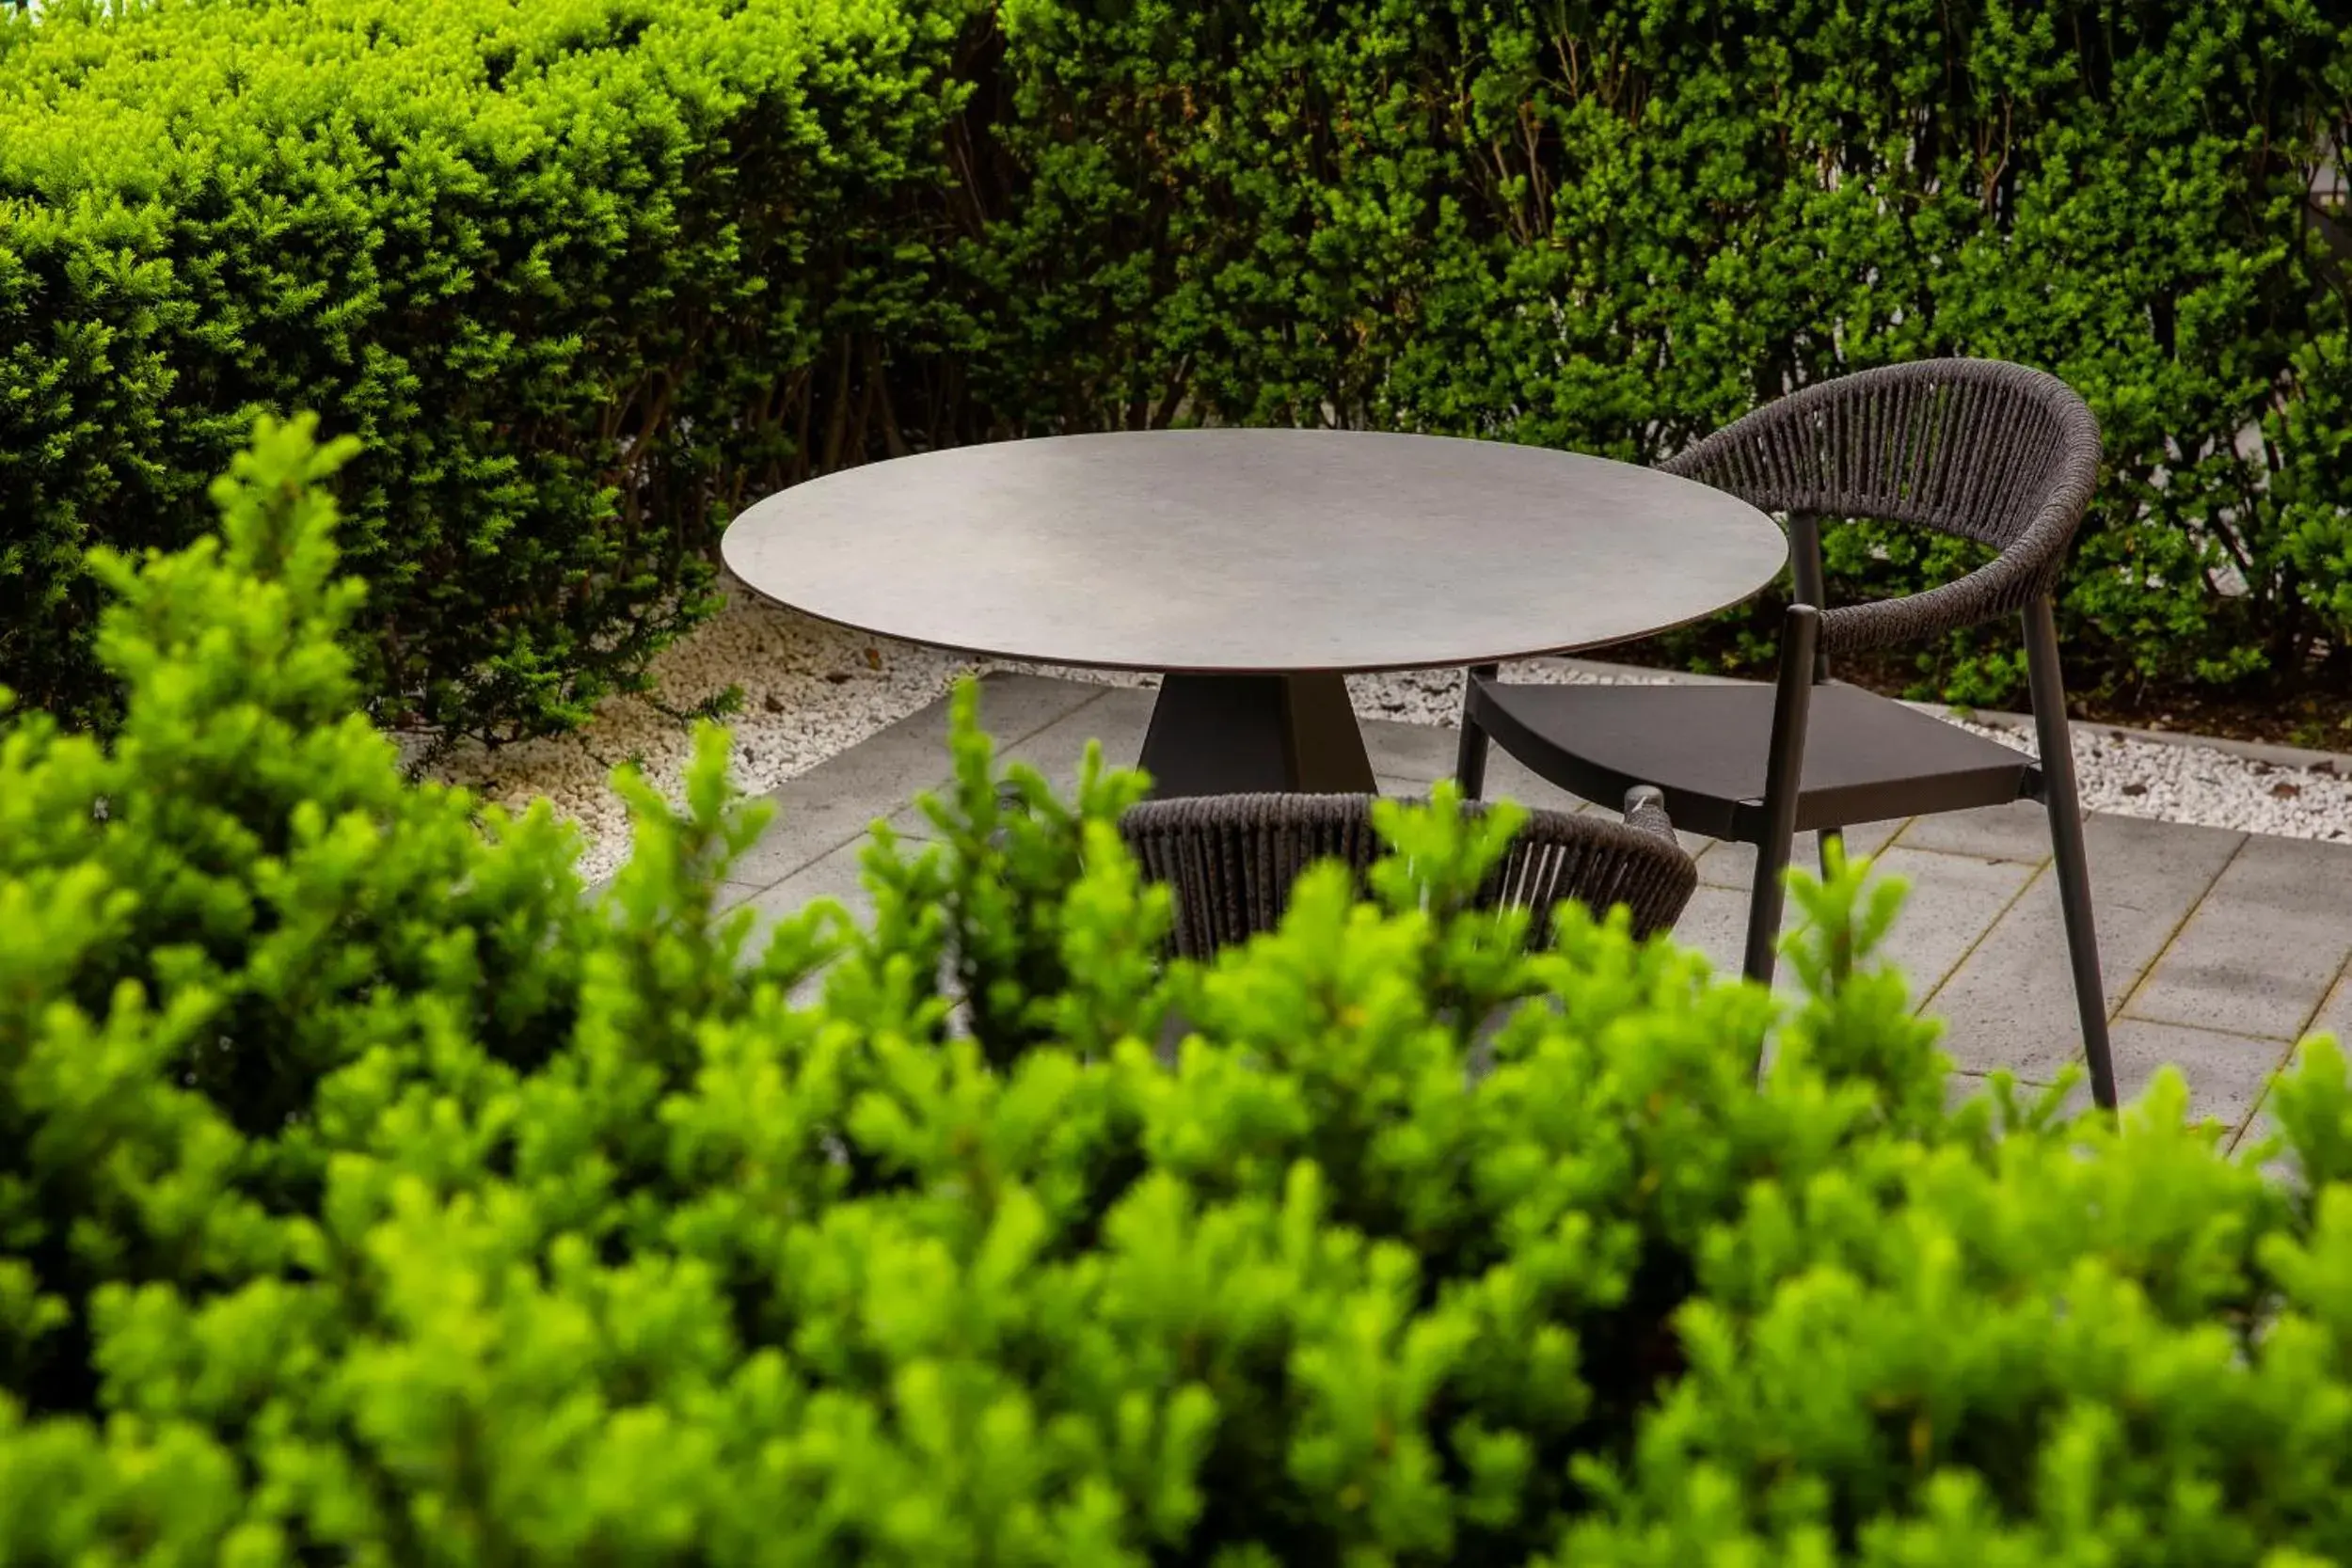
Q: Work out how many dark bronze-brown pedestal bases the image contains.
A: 1